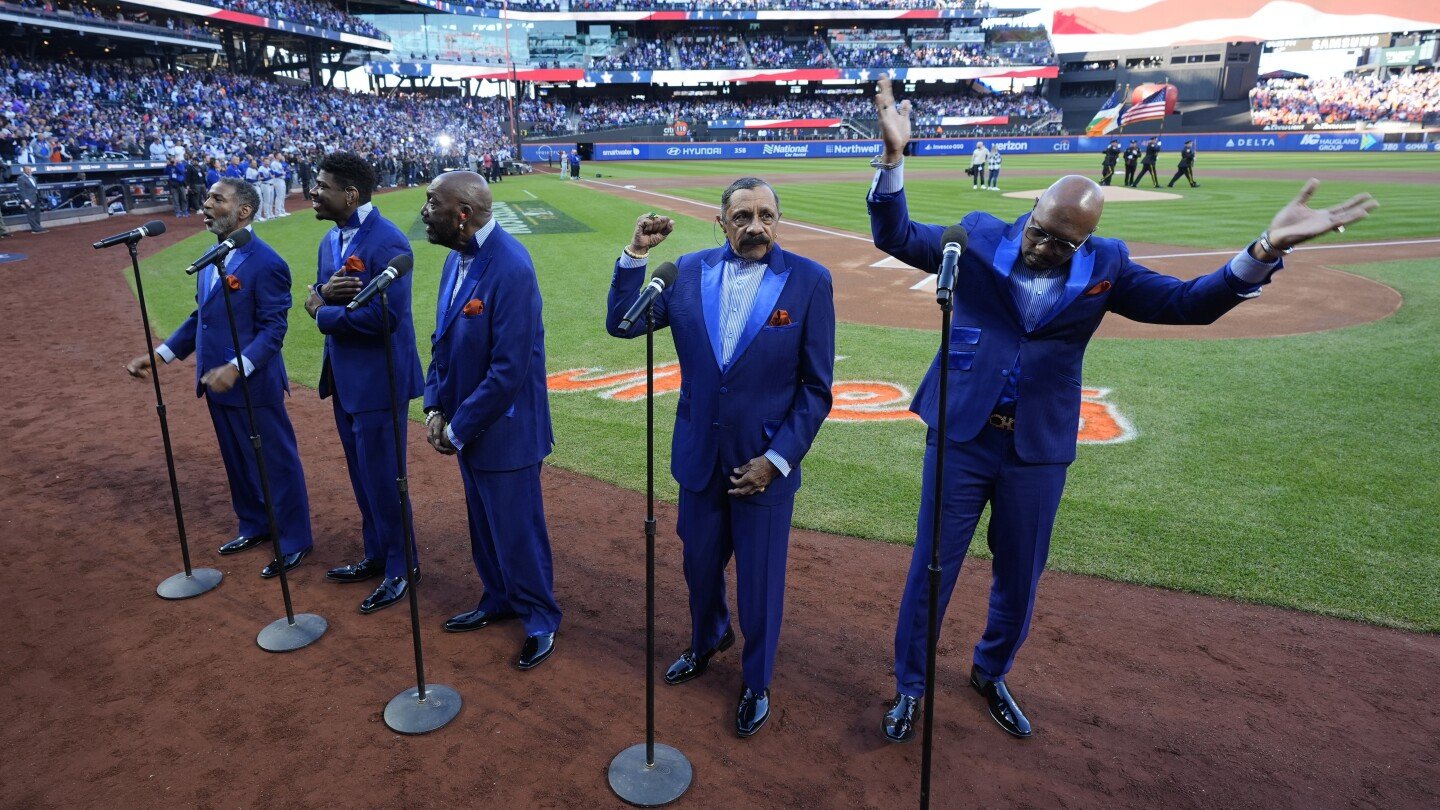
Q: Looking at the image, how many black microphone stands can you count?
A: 5